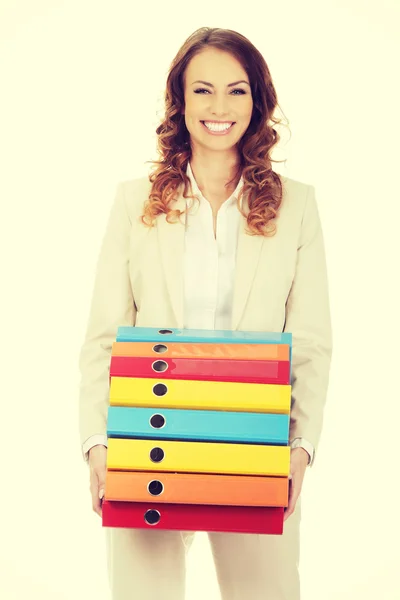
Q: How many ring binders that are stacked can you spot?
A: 8